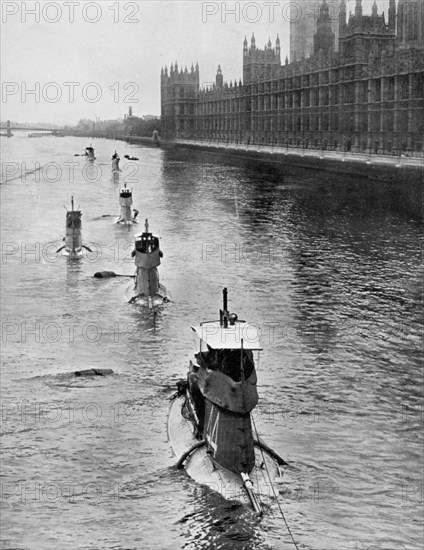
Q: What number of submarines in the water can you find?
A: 6